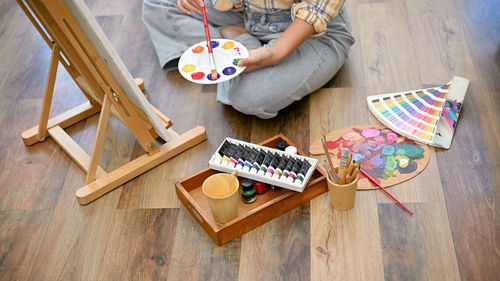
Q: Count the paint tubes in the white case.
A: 12